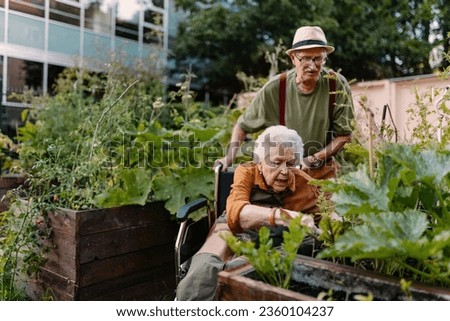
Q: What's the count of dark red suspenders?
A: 2